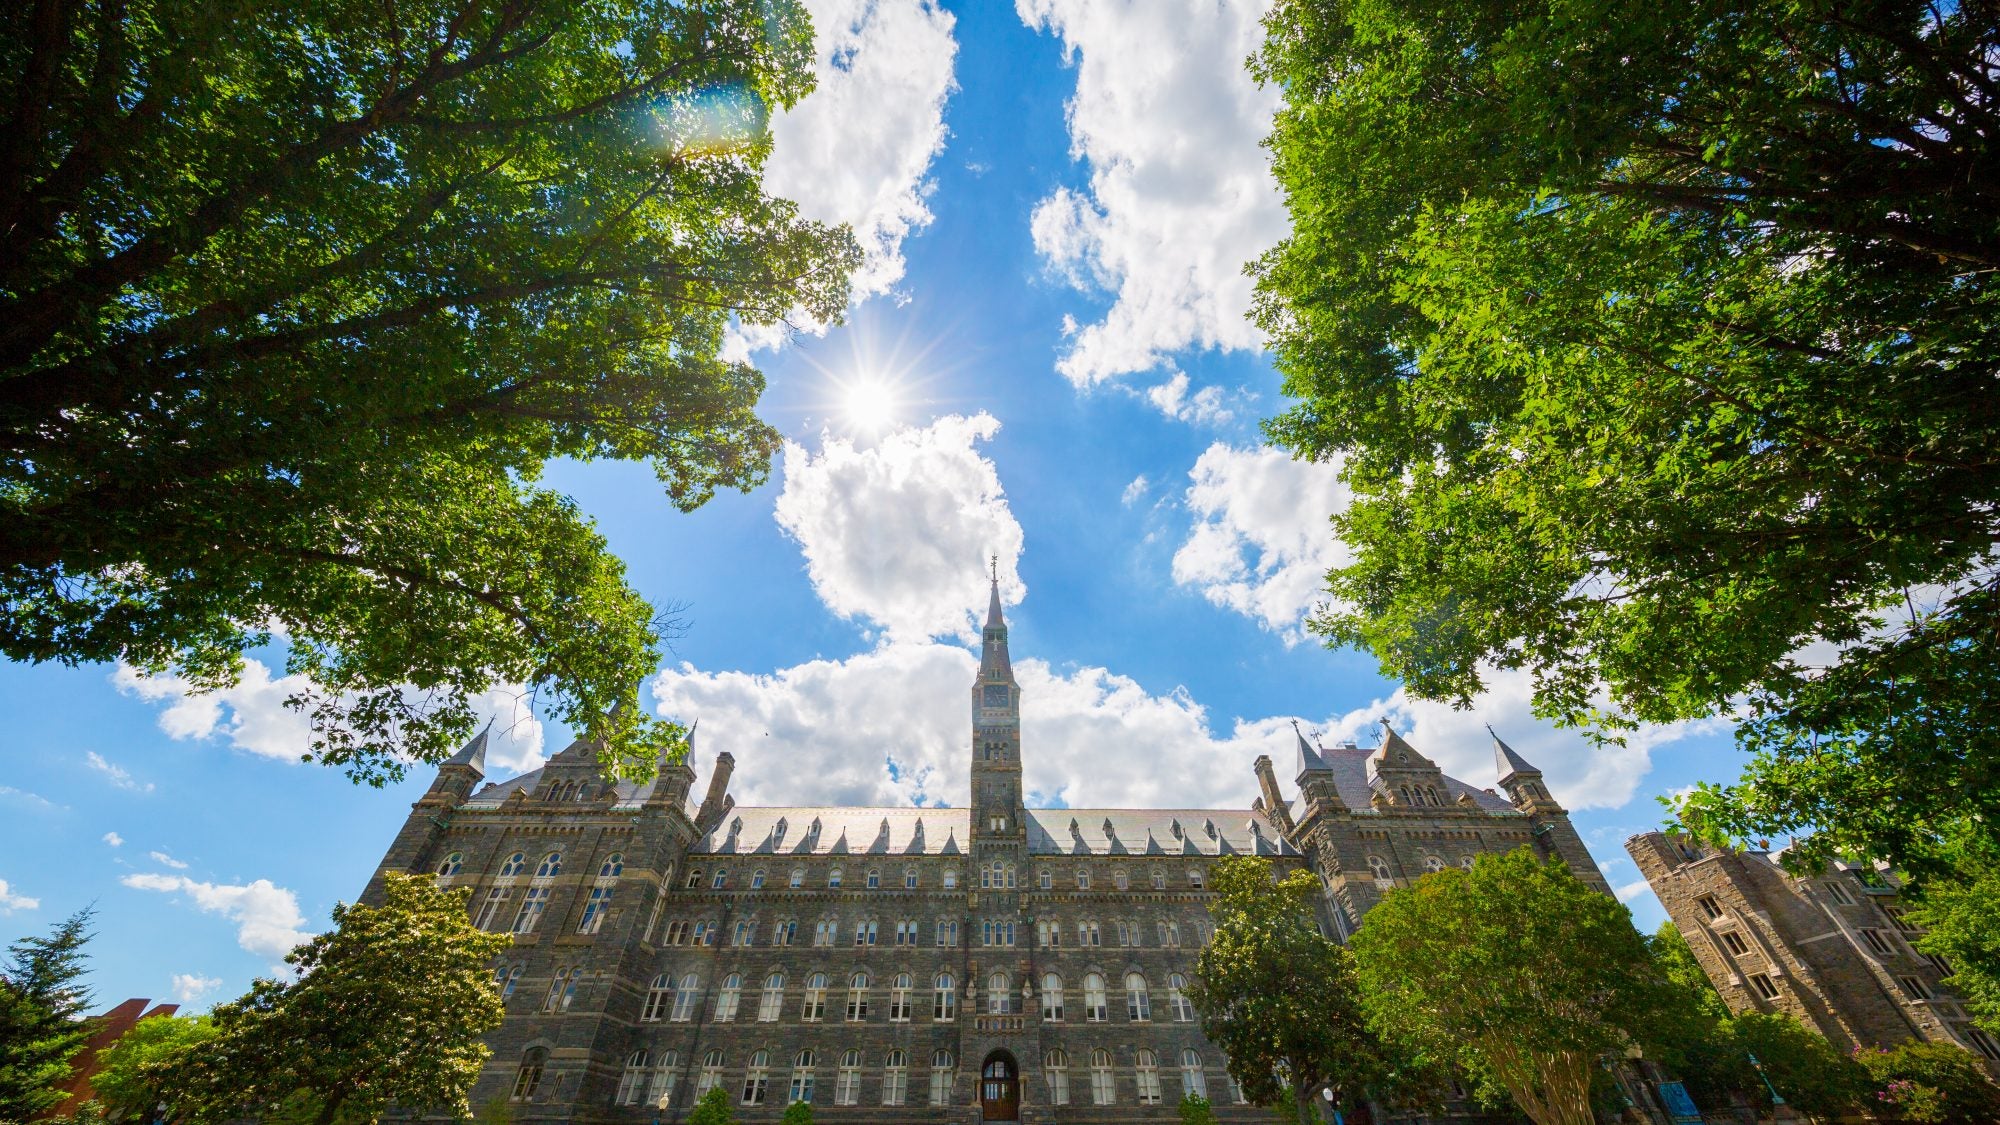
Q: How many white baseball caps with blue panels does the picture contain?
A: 0